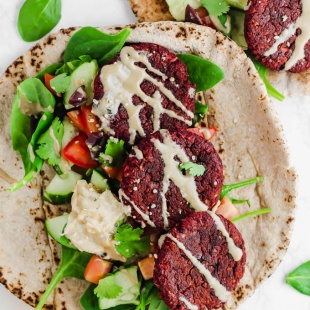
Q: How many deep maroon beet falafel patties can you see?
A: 4